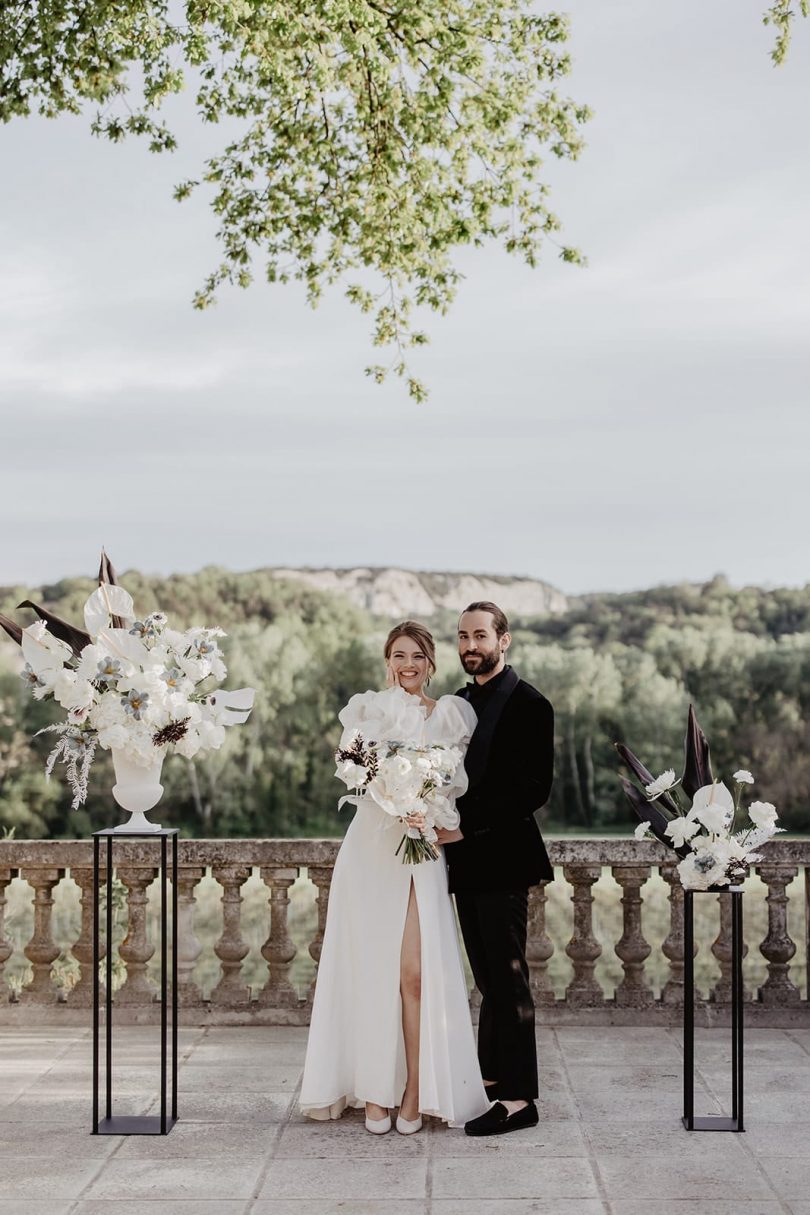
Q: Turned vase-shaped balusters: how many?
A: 14